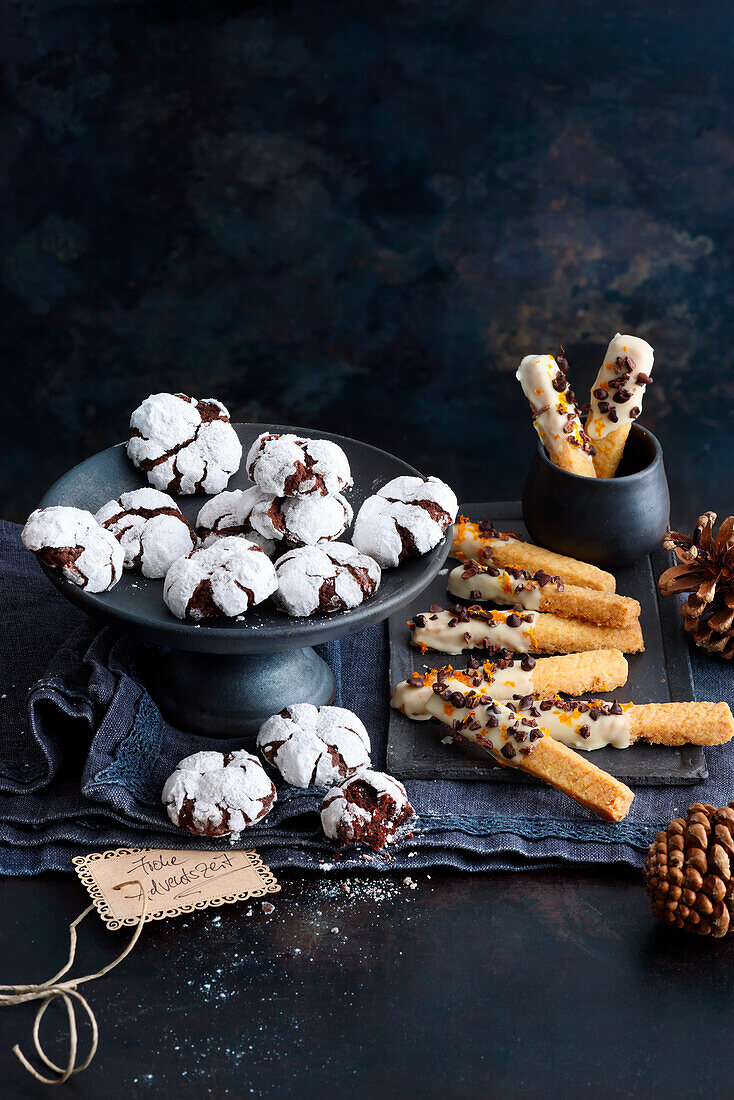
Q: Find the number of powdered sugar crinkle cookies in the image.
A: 12